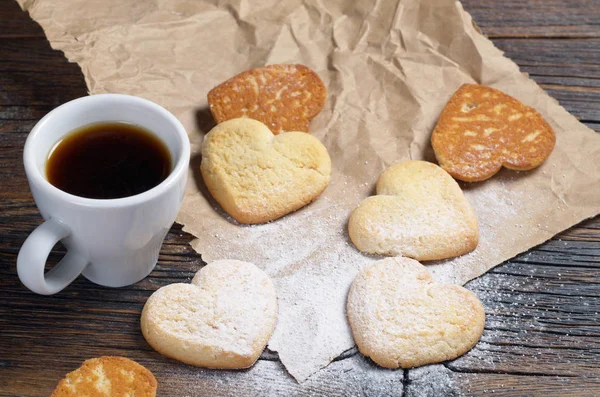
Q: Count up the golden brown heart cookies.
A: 3